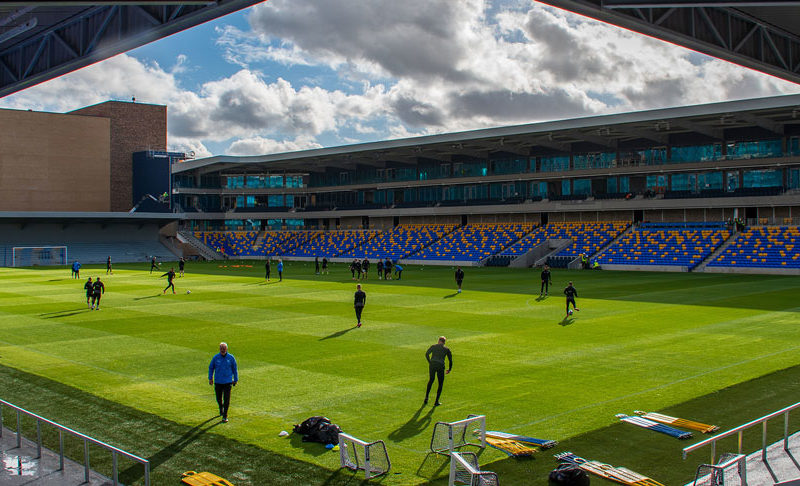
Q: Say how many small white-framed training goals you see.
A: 4